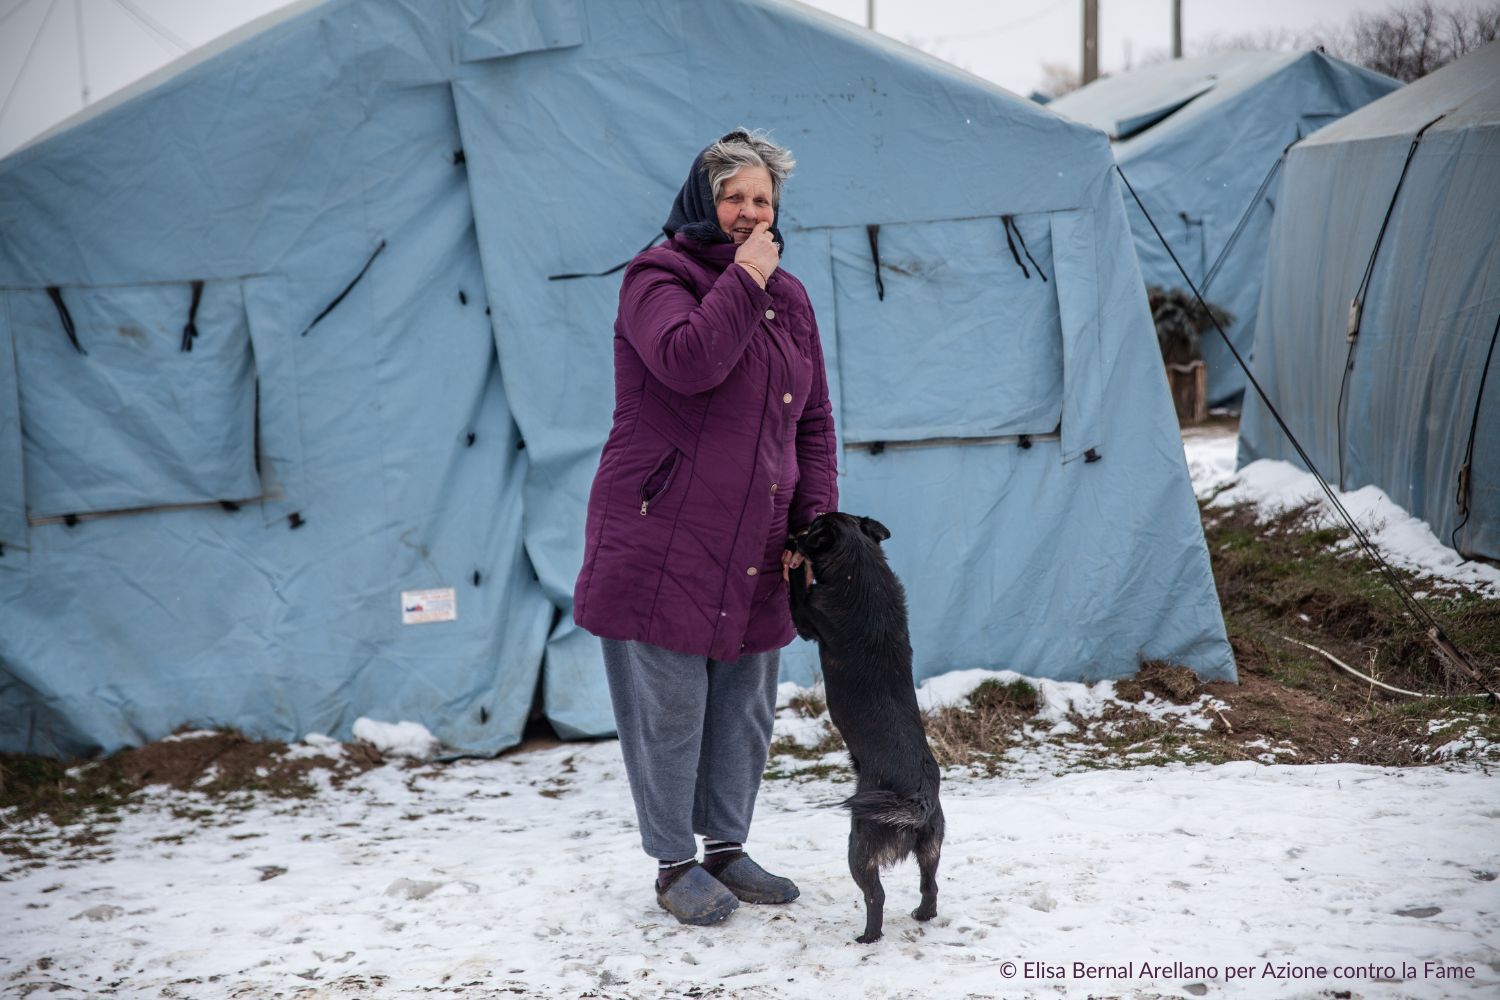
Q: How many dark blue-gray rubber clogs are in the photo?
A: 2